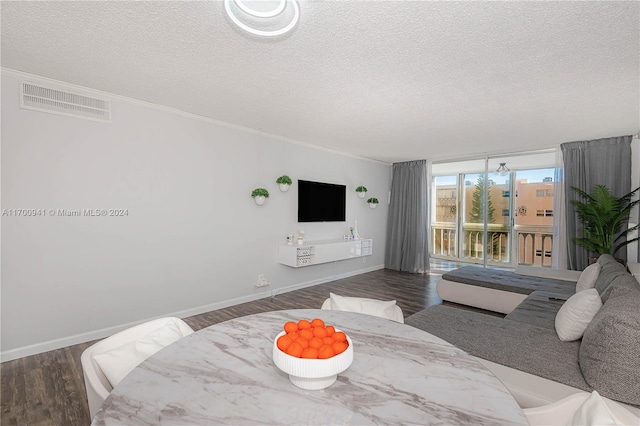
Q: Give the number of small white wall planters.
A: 4